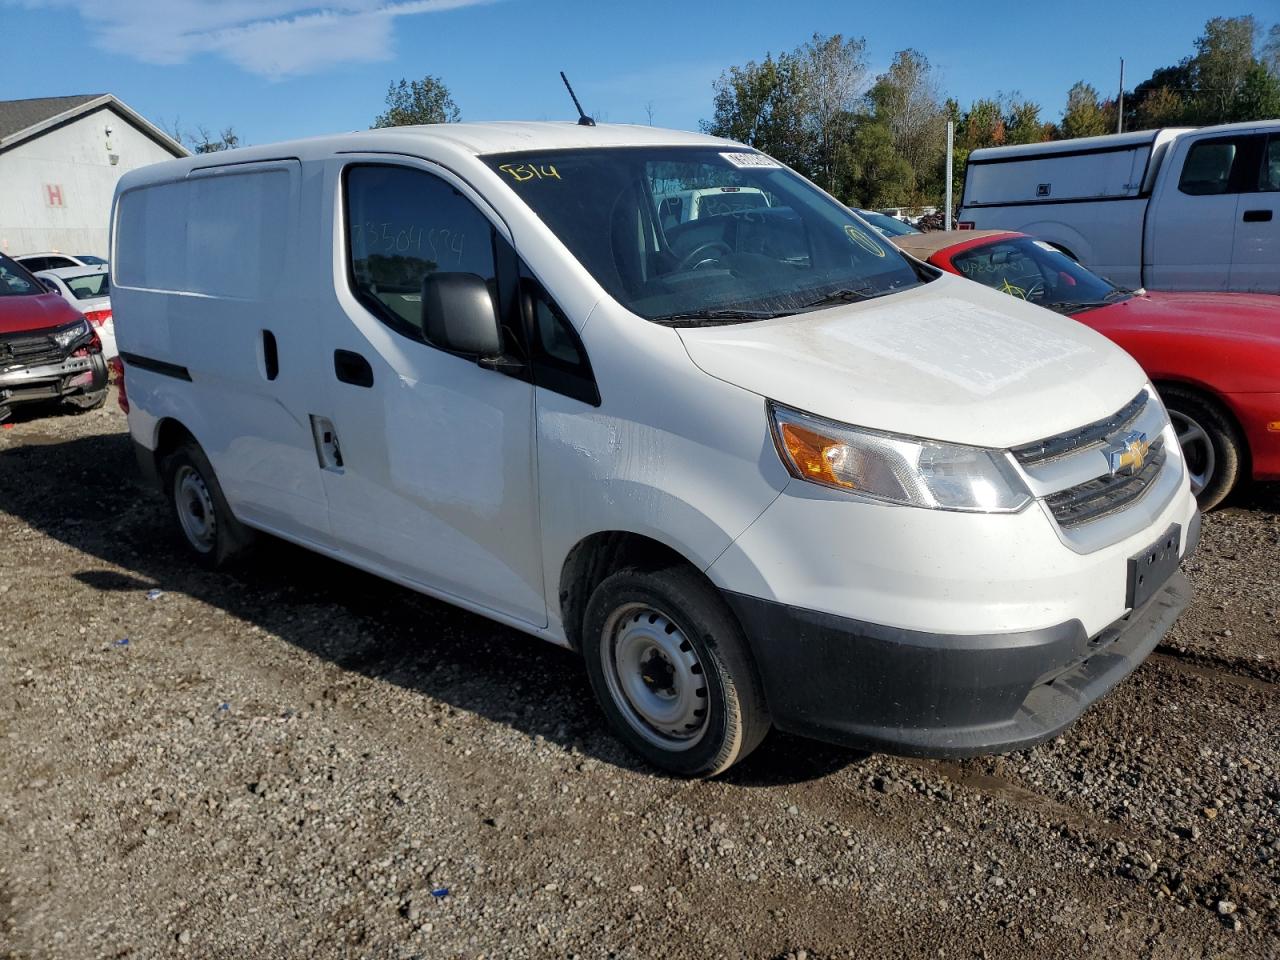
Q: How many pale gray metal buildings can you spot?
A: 1